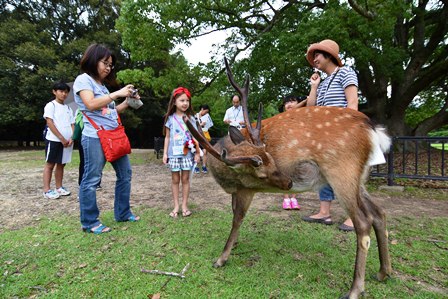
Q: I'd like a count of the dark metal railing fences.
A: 1